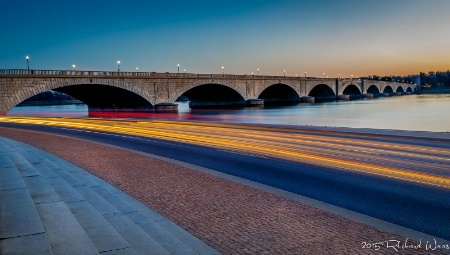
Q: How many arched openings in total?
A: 9